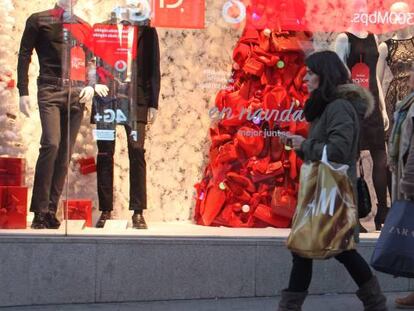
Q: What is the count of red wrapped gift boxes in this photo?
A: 4